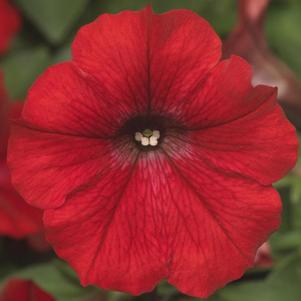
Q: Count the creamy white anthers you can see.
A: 4